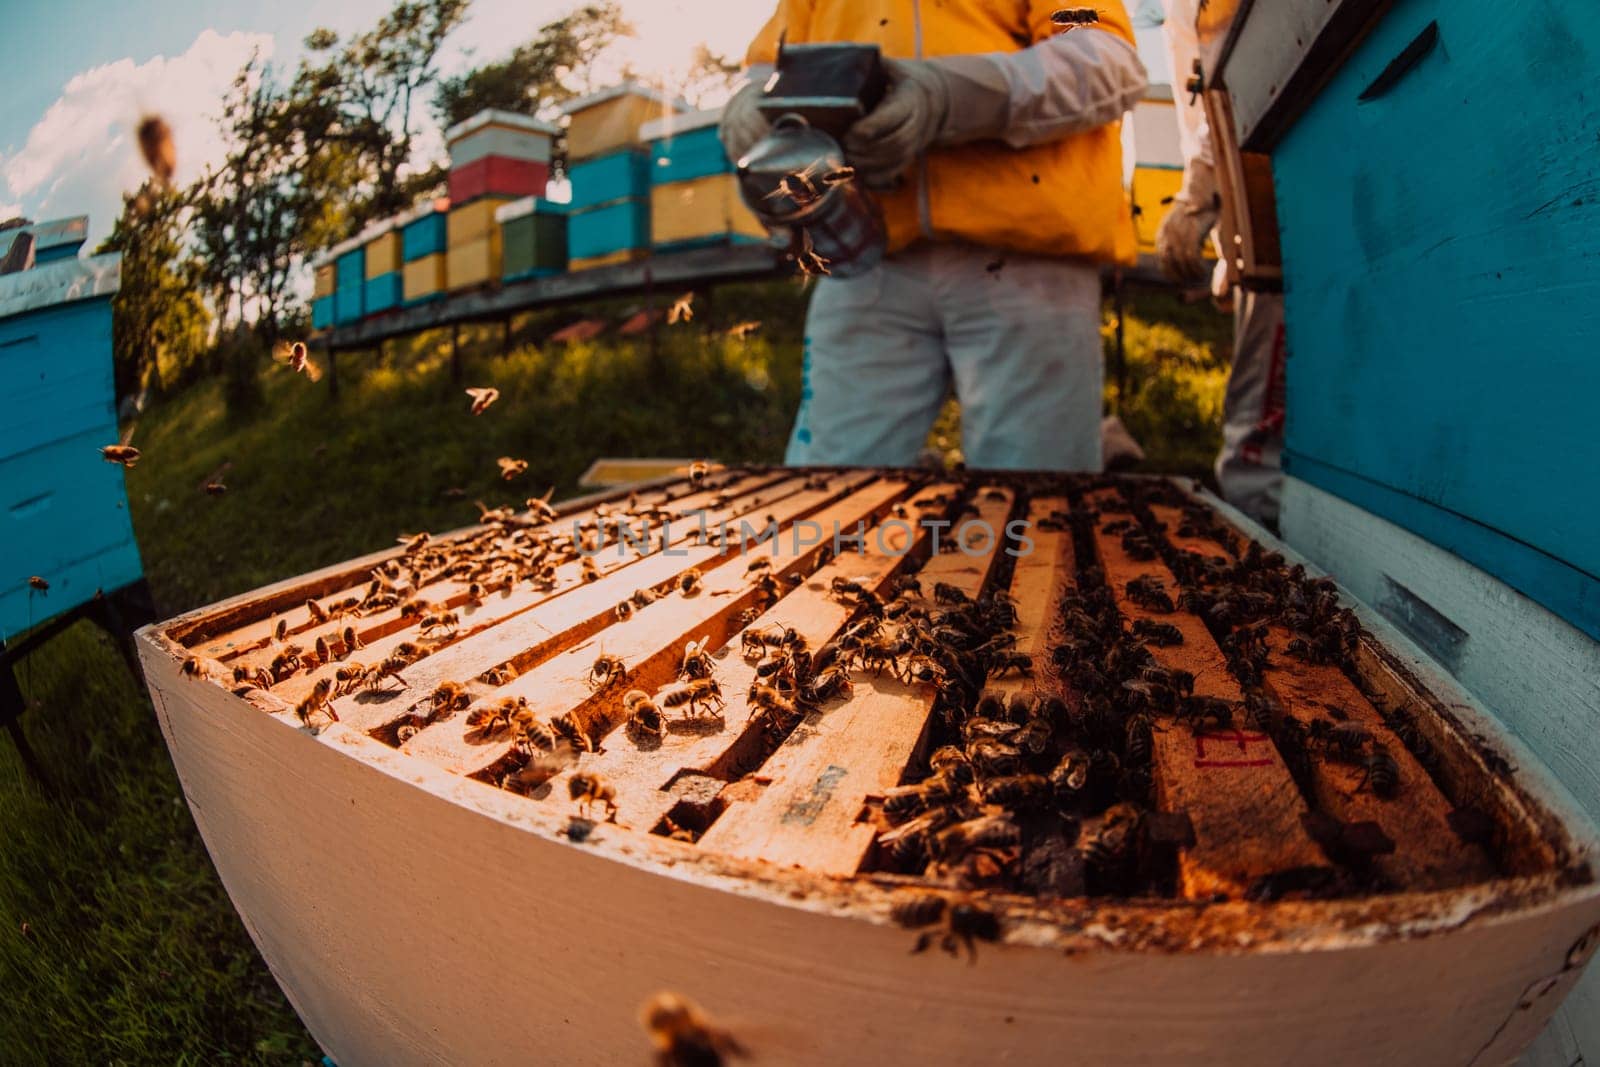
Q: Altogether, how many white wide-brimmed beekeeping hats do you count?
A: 0